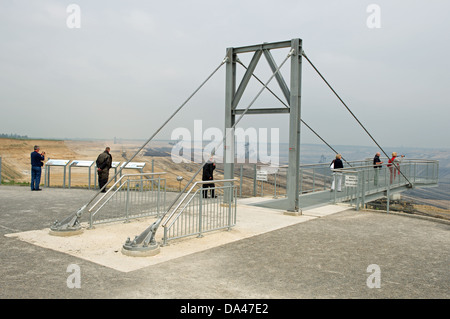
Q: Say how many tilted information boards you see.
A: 4